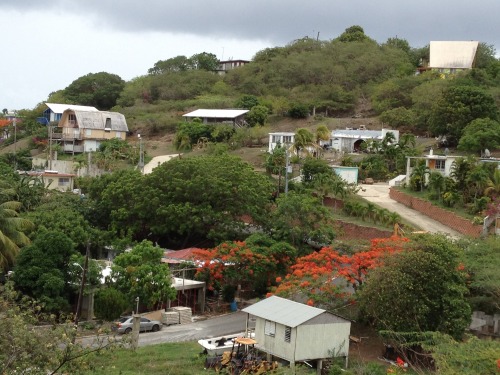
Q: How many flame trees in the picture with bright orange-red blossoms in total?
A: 2